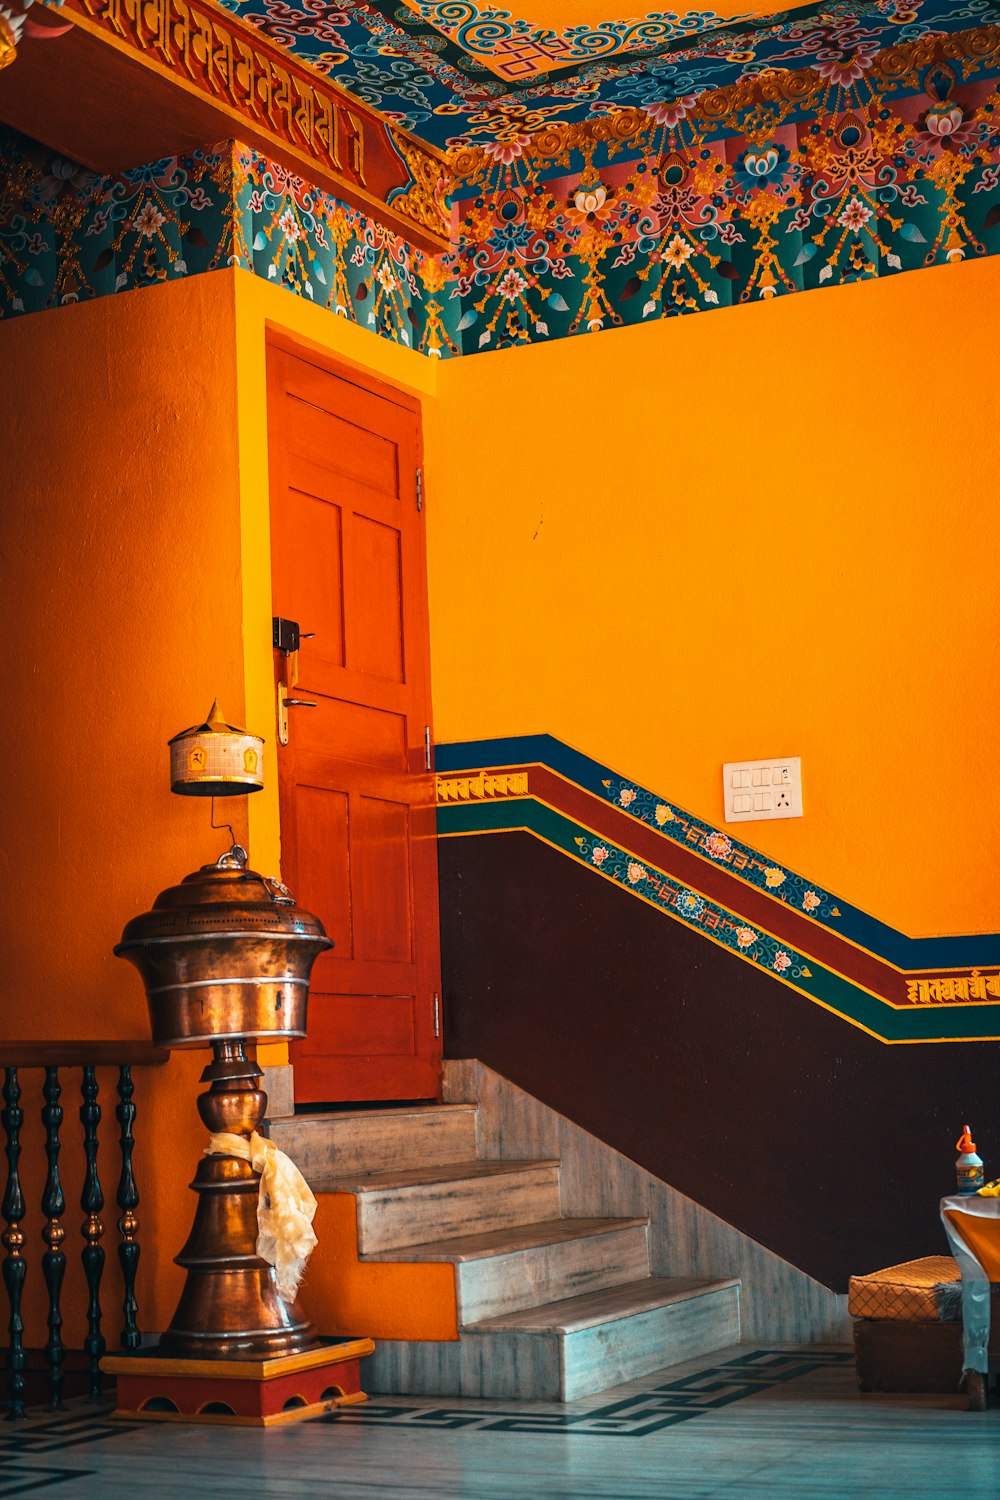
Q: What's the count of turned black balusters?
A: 4